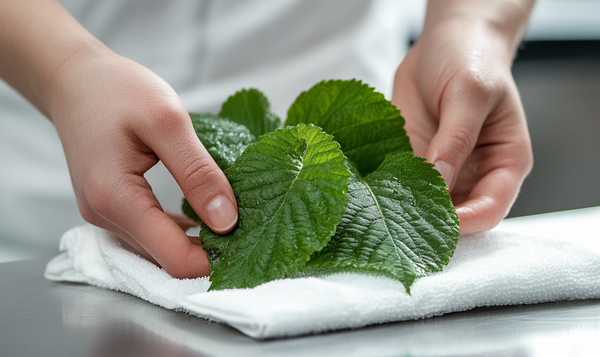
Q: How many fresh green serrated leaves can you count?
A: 5